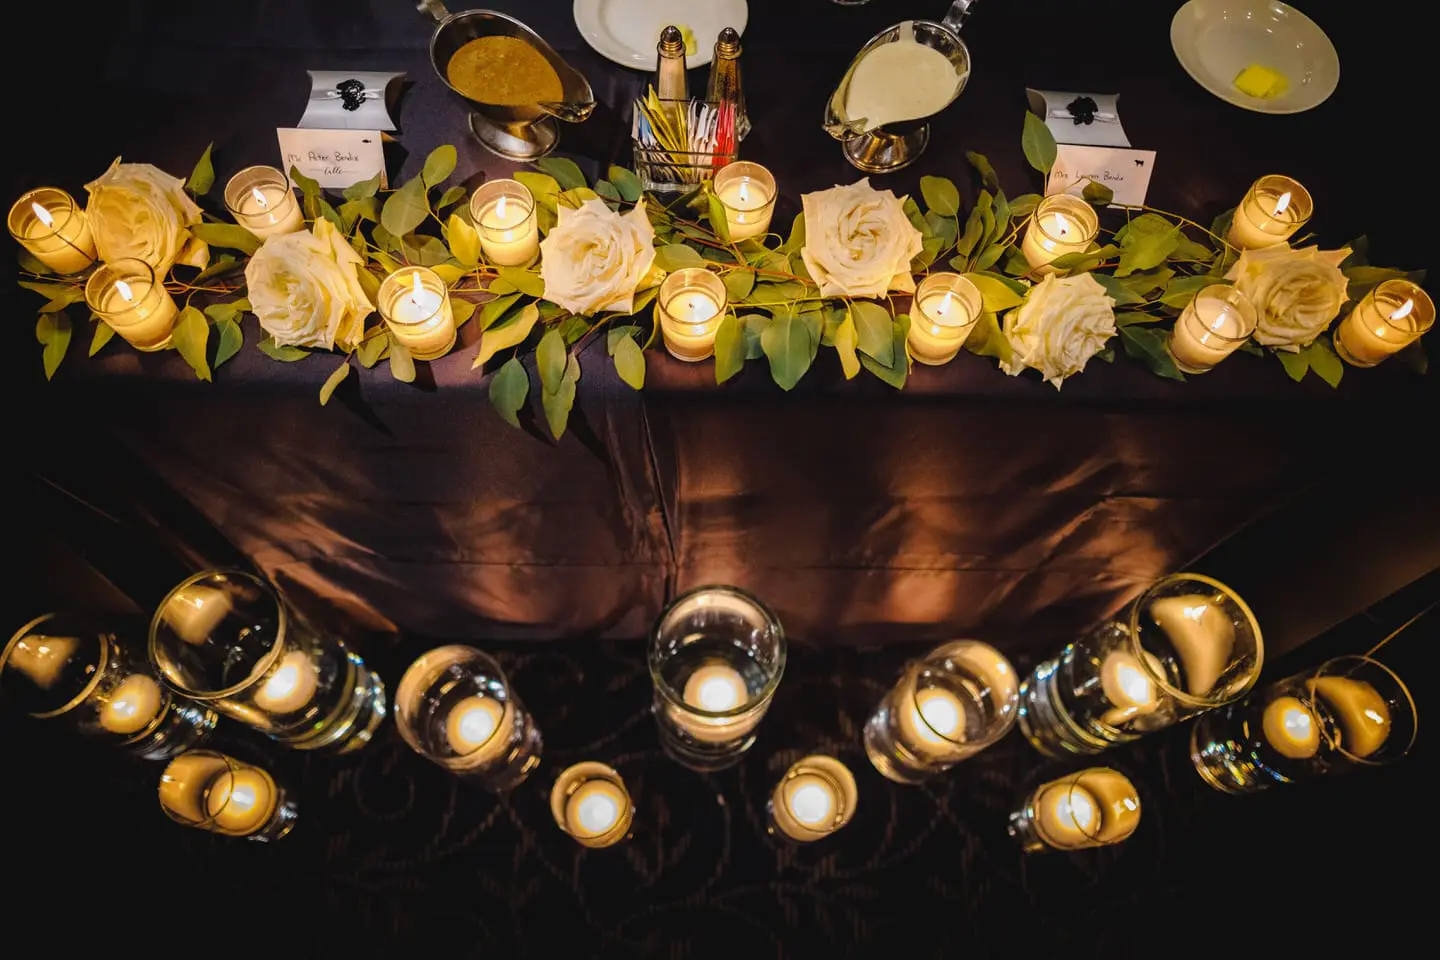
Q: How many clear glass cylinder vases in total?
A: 11